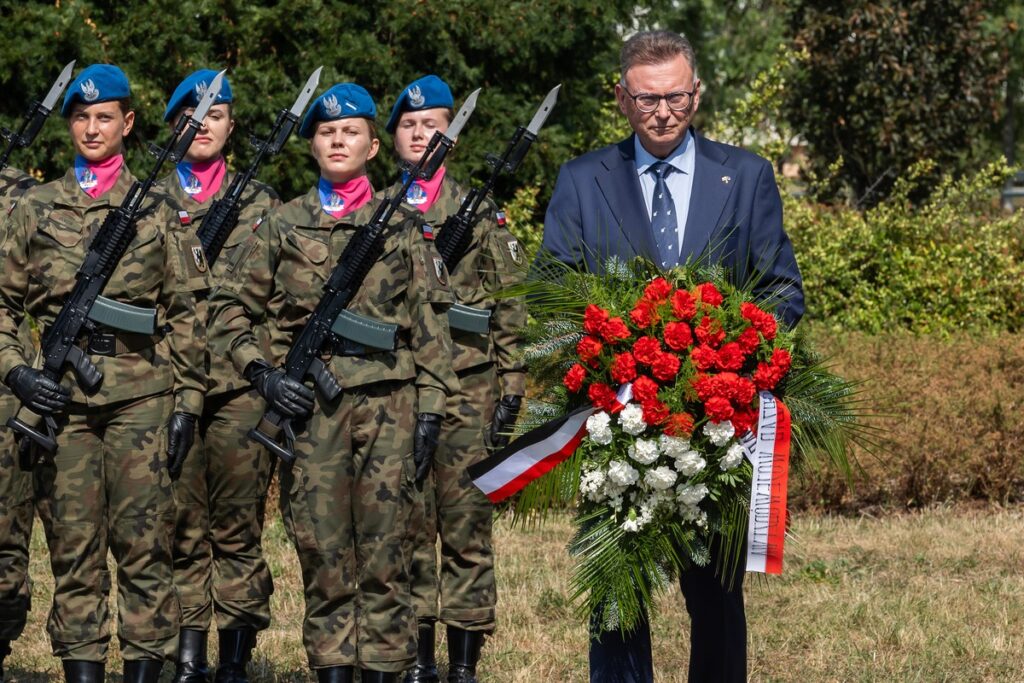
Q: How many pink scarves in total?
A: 4